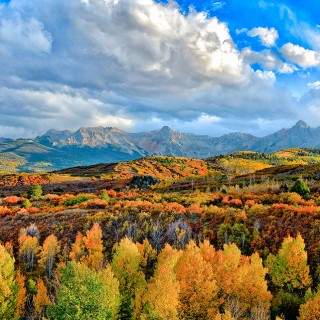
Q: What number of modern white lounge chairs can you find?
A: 0